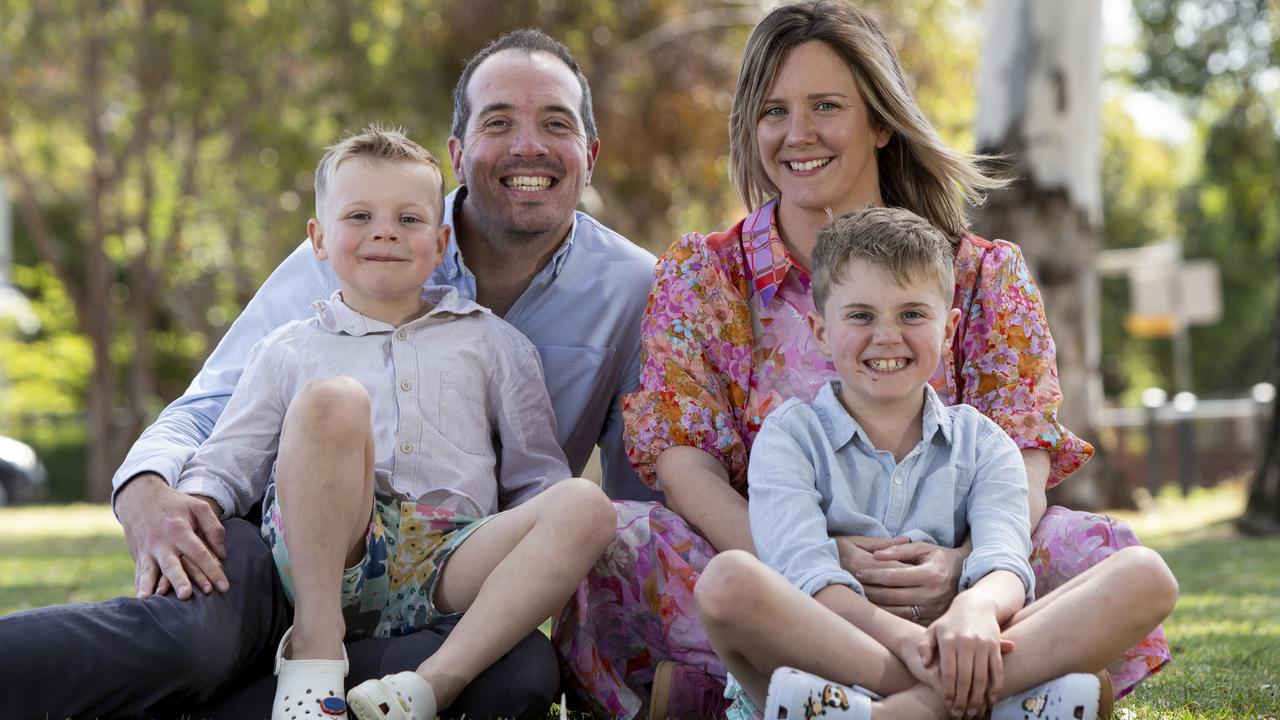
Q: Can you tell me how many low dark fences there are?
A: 1